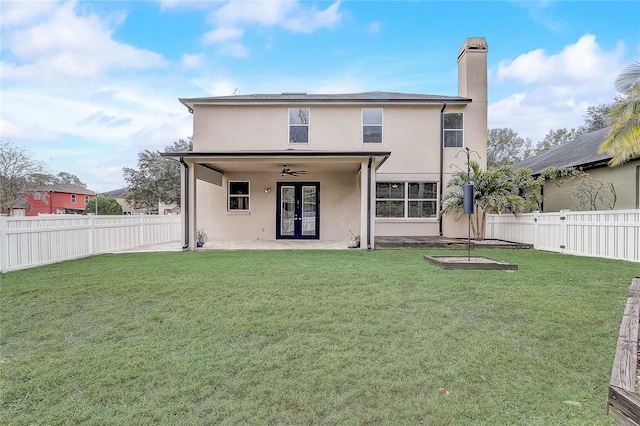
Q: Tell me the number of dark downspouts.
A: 3